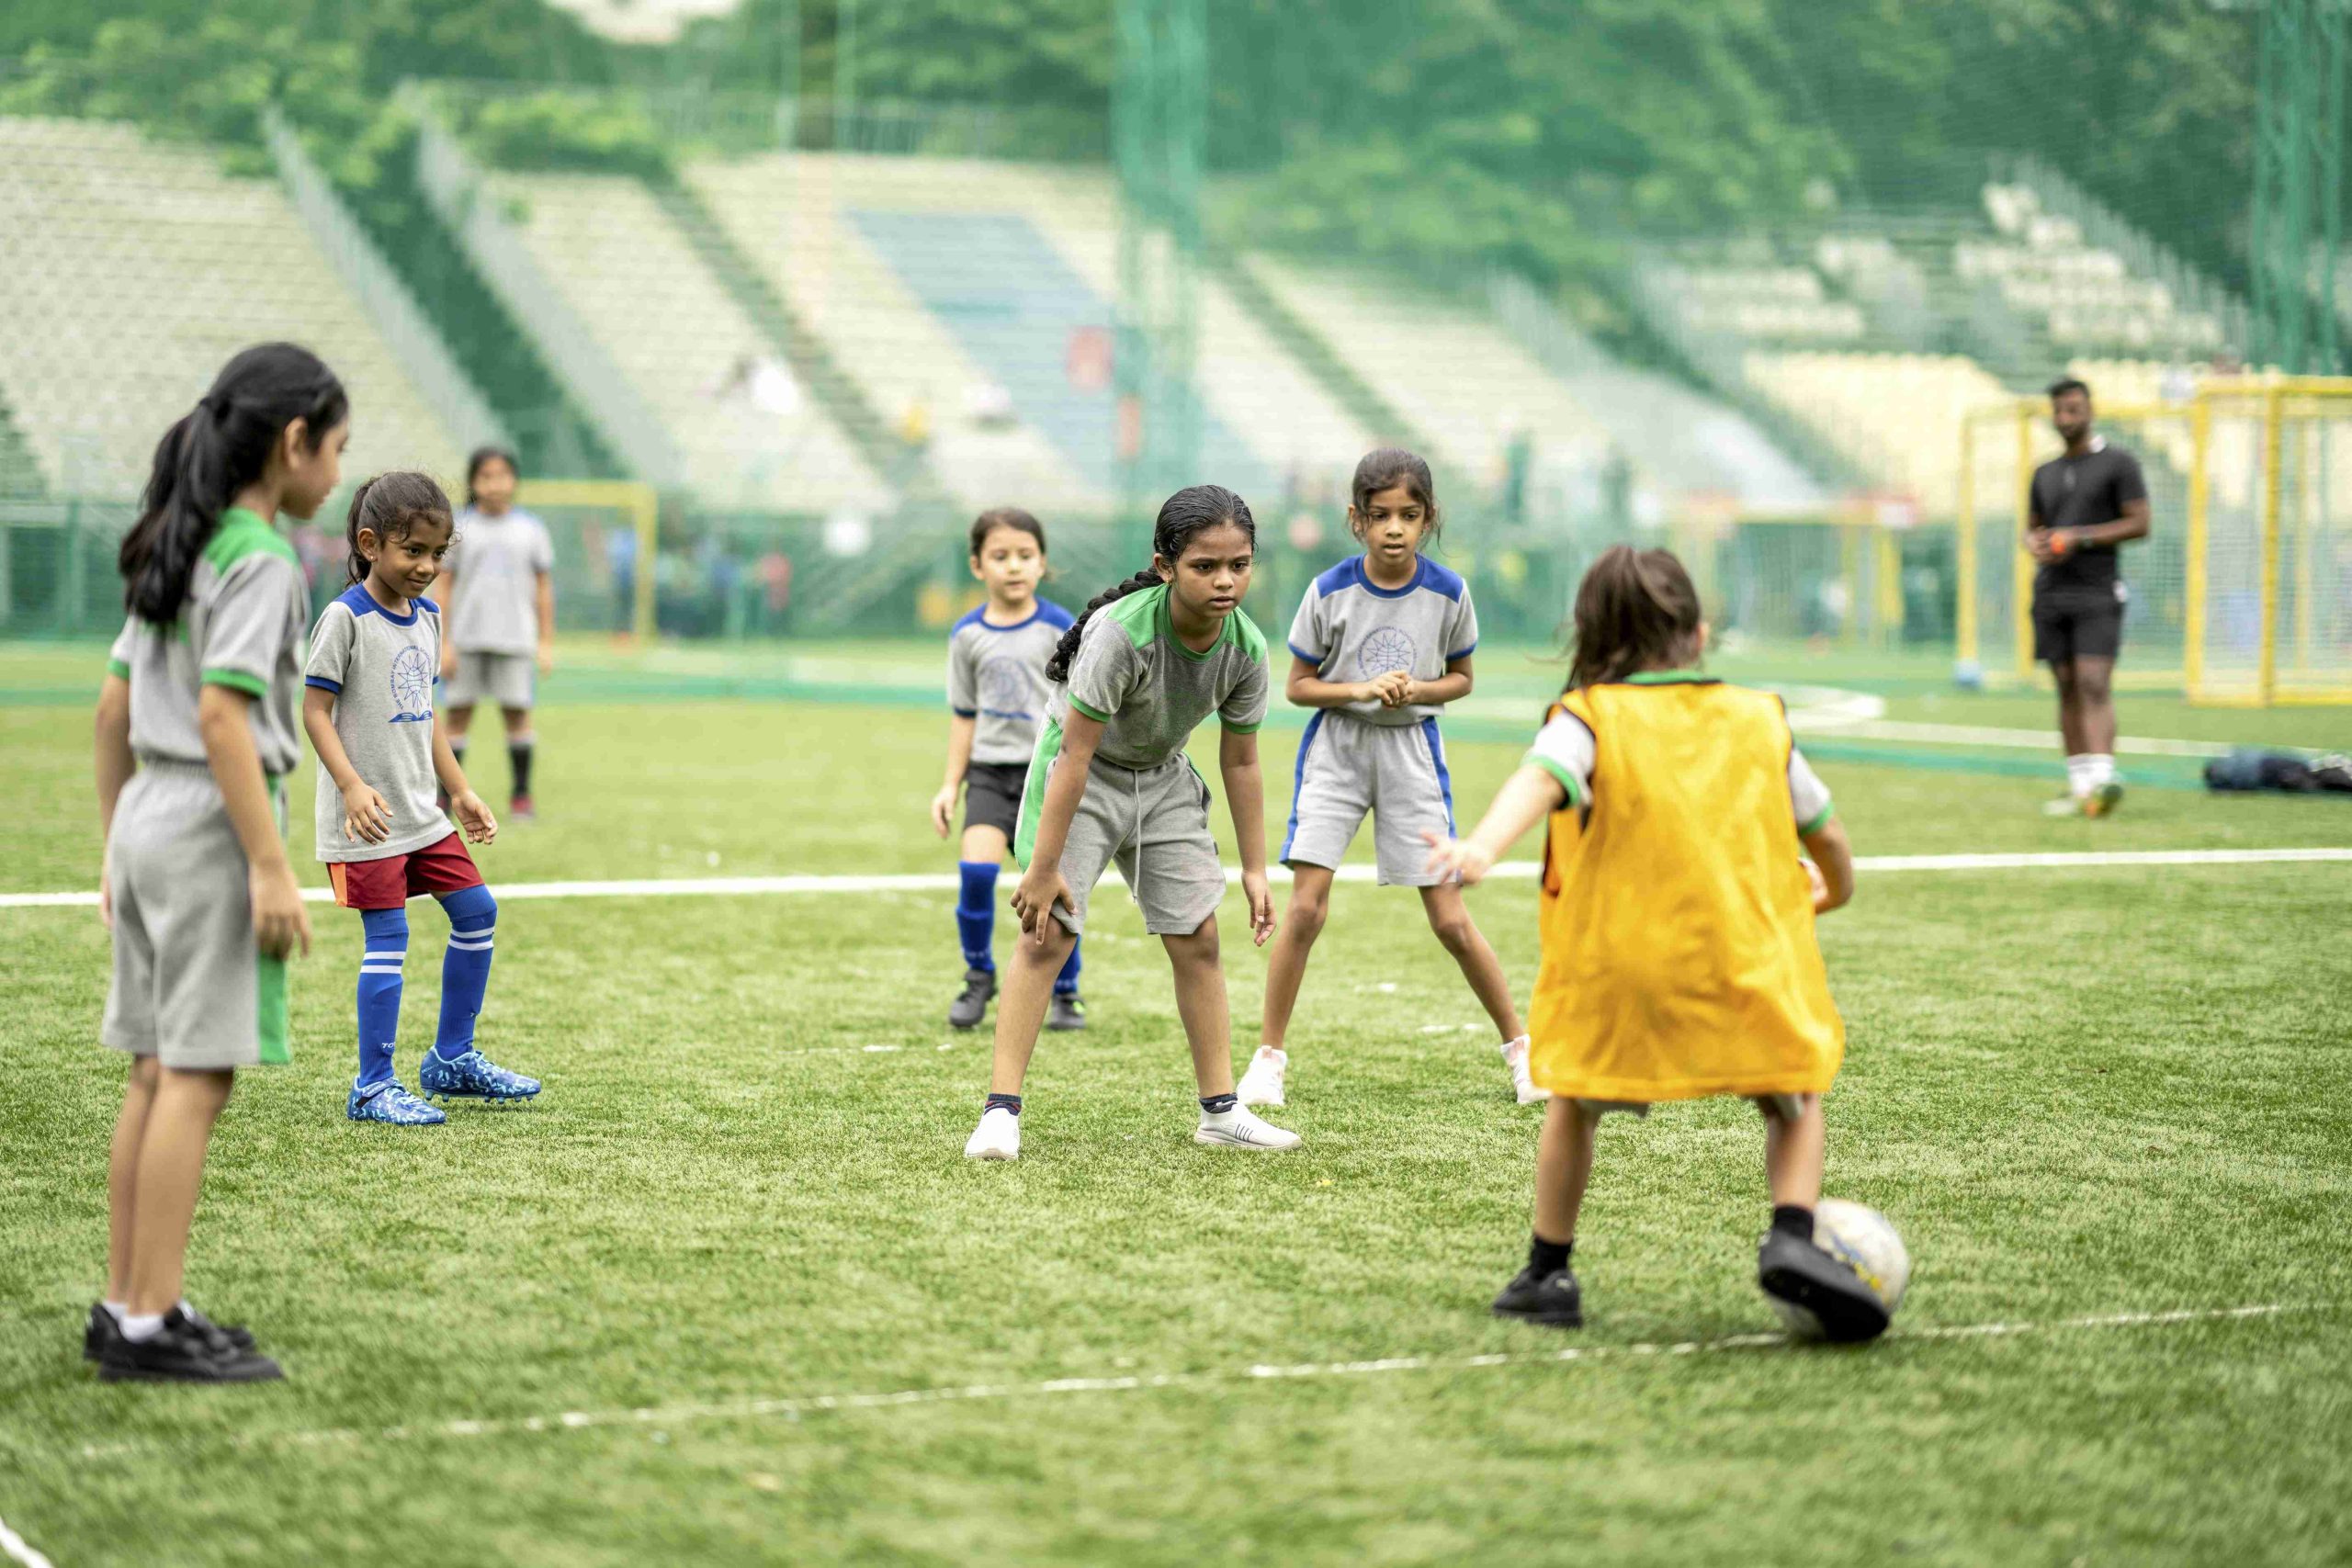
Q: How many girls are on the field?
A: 7